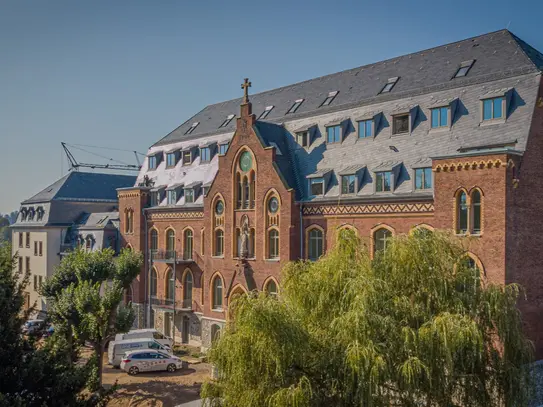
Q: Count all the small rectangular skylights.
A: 7